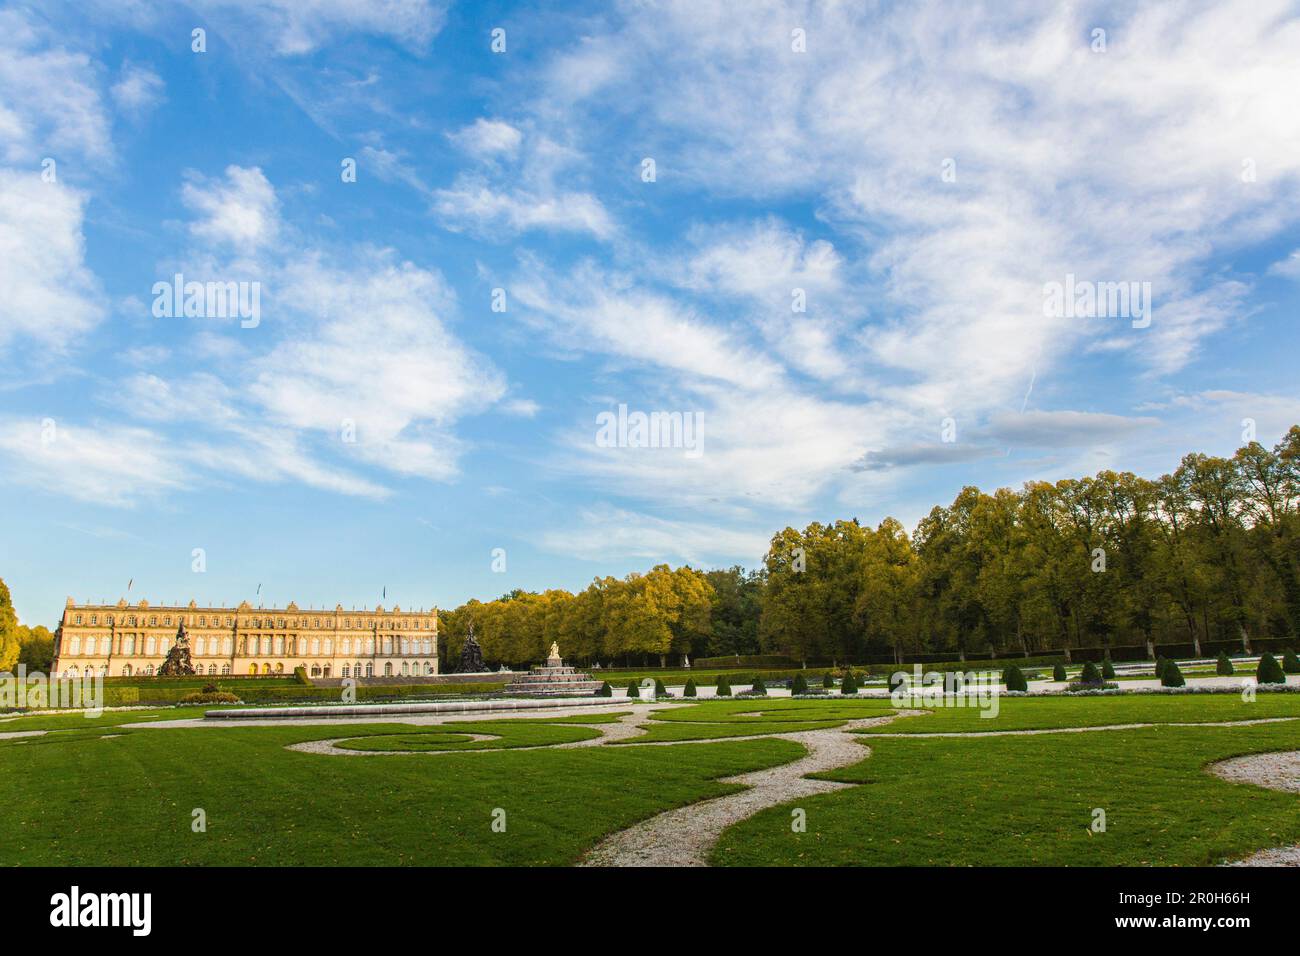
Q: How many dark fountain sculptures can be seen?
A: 2